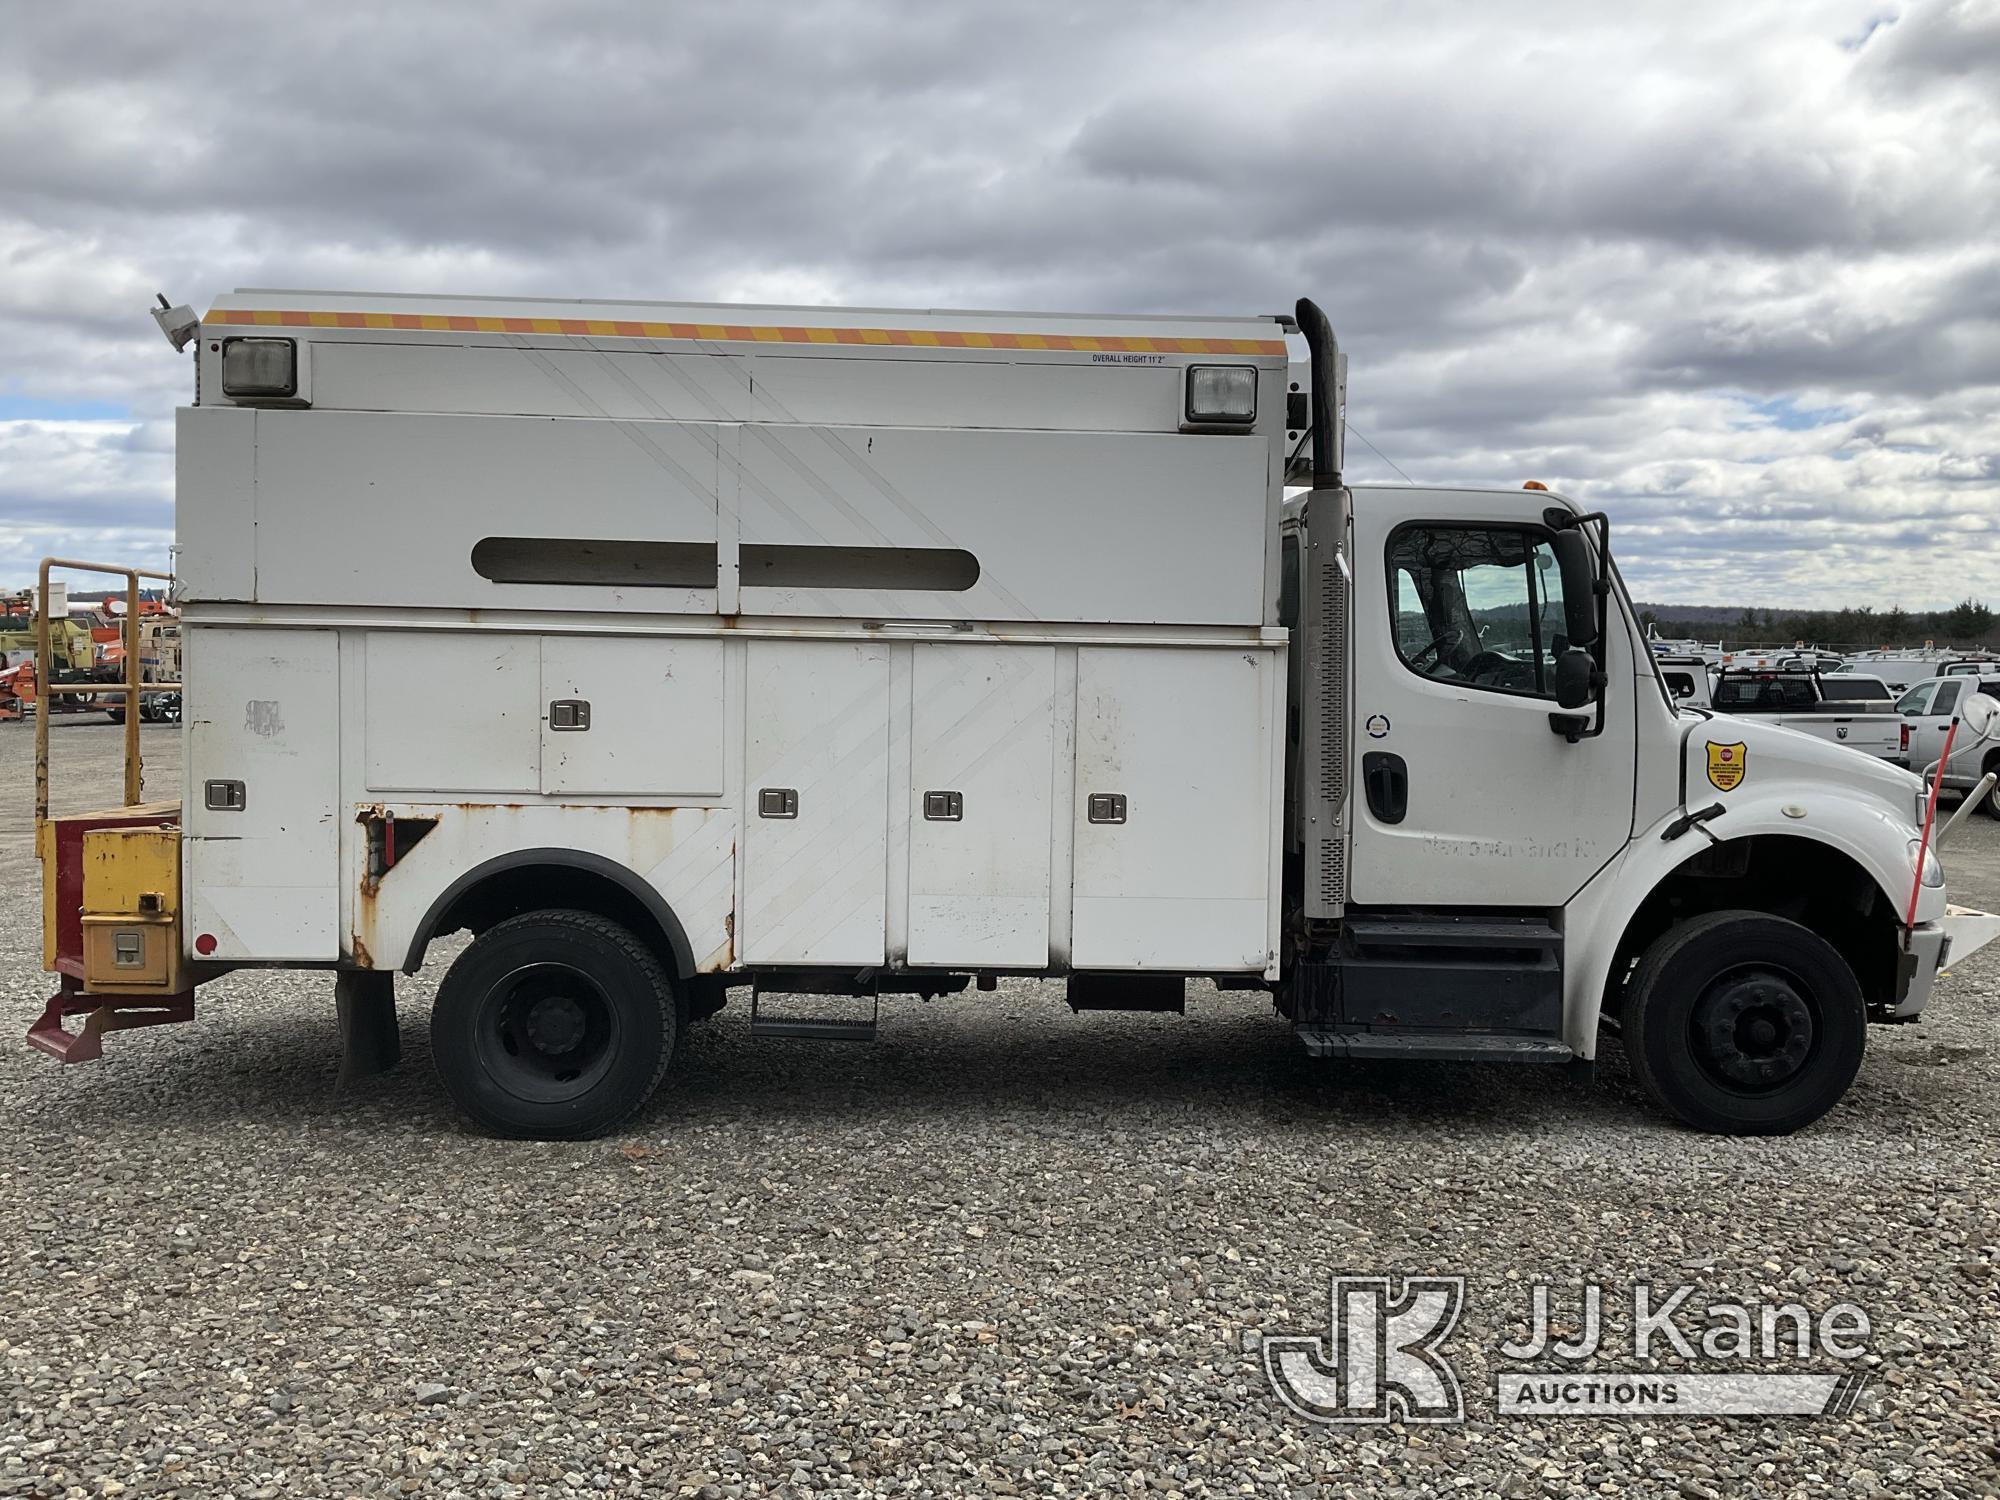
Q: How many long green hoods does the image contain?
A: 0